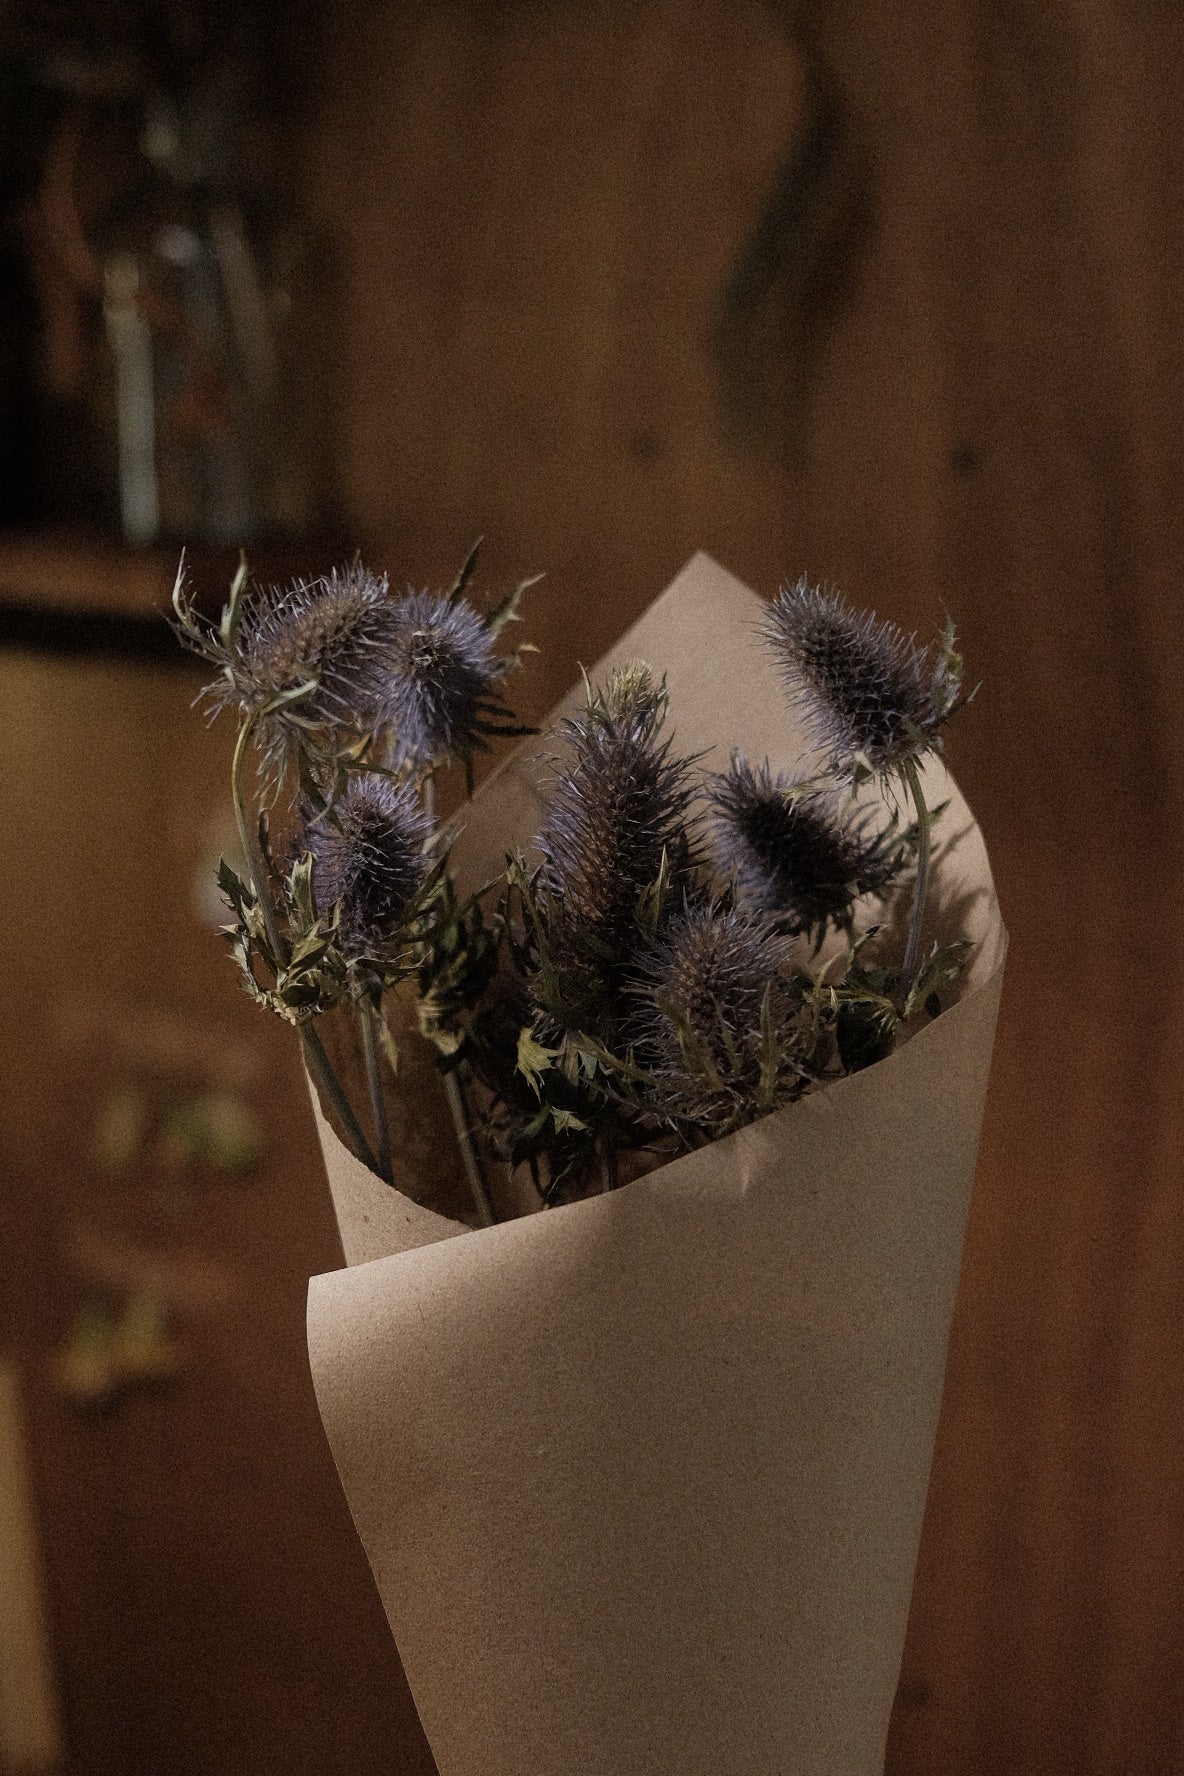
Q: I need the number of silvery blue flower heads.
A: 7